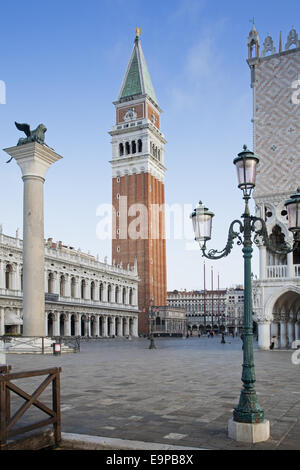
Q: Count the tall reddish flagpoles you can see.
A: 3